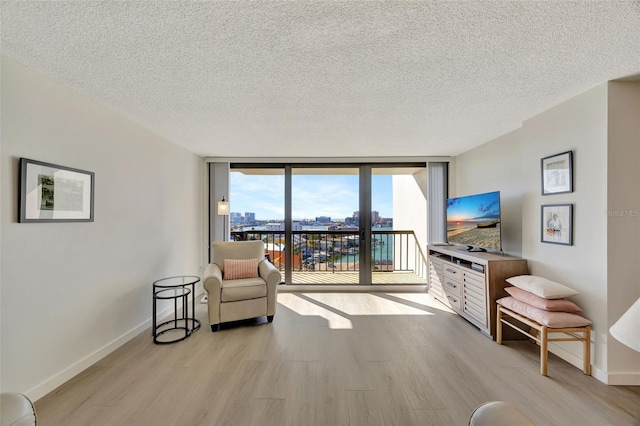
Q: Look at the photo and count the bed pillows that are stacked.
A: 3